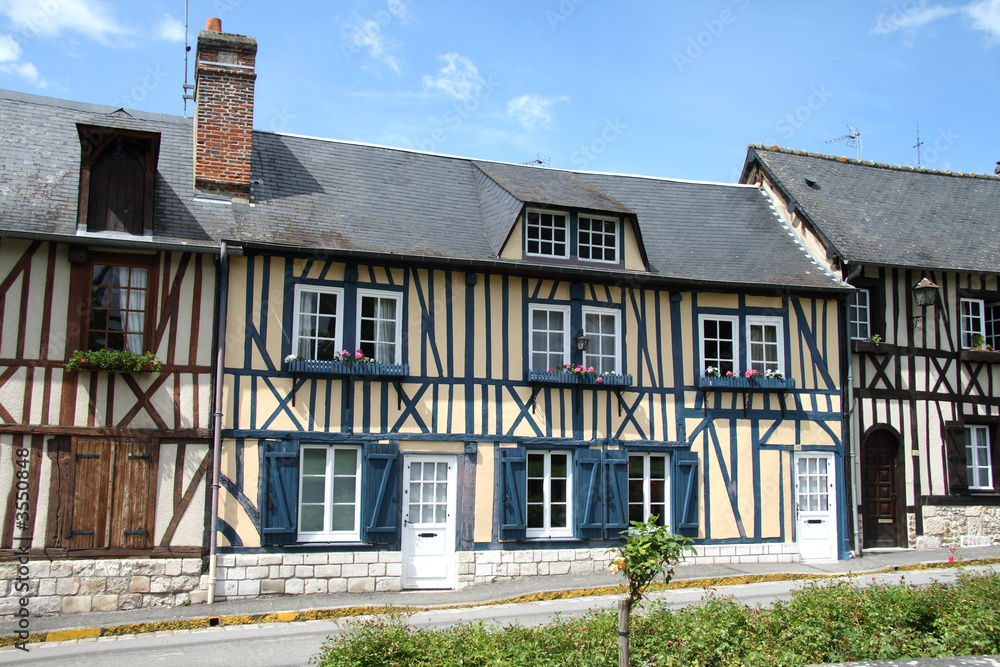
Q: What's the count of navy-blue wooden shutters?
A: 6